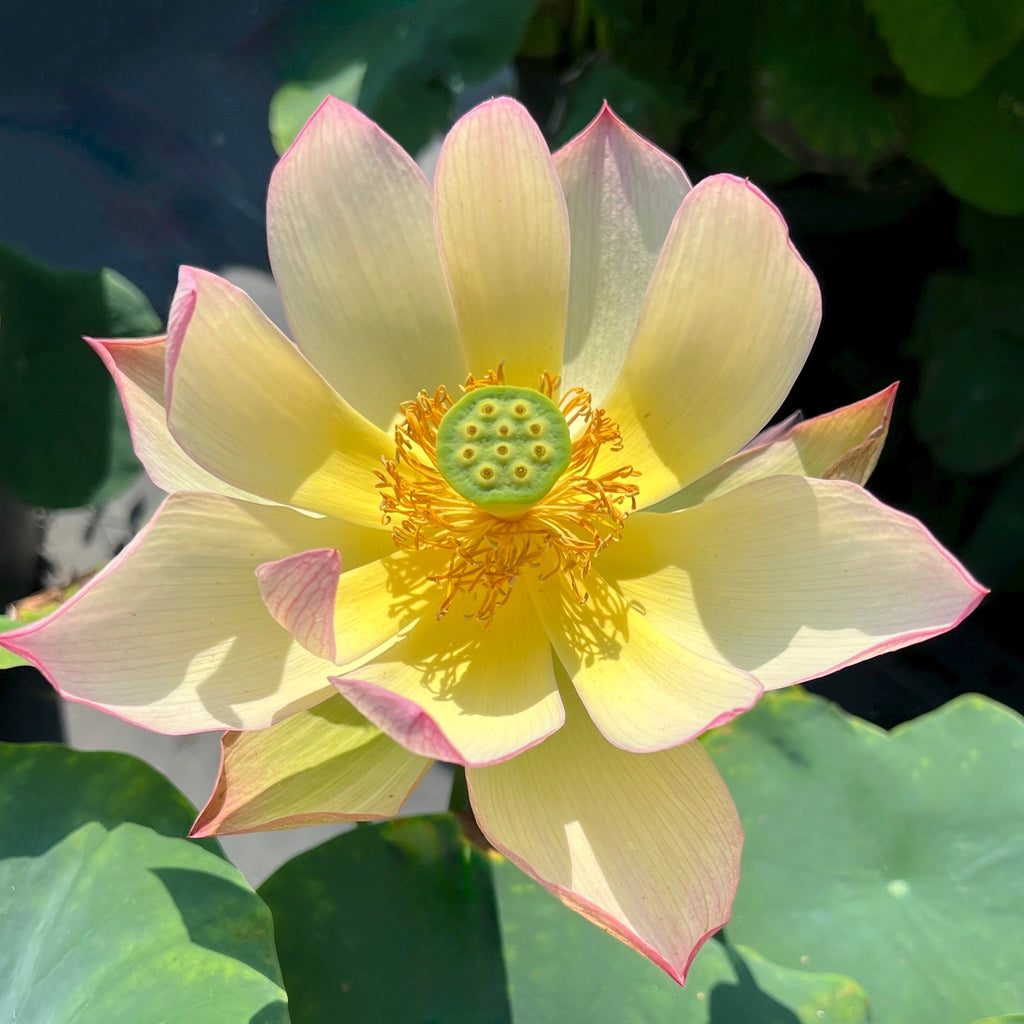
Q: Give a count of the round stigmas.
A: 10